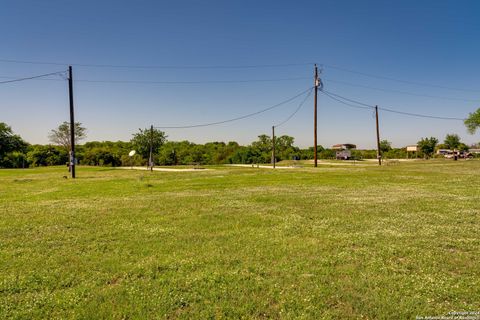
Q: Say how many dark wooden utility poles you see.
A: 5